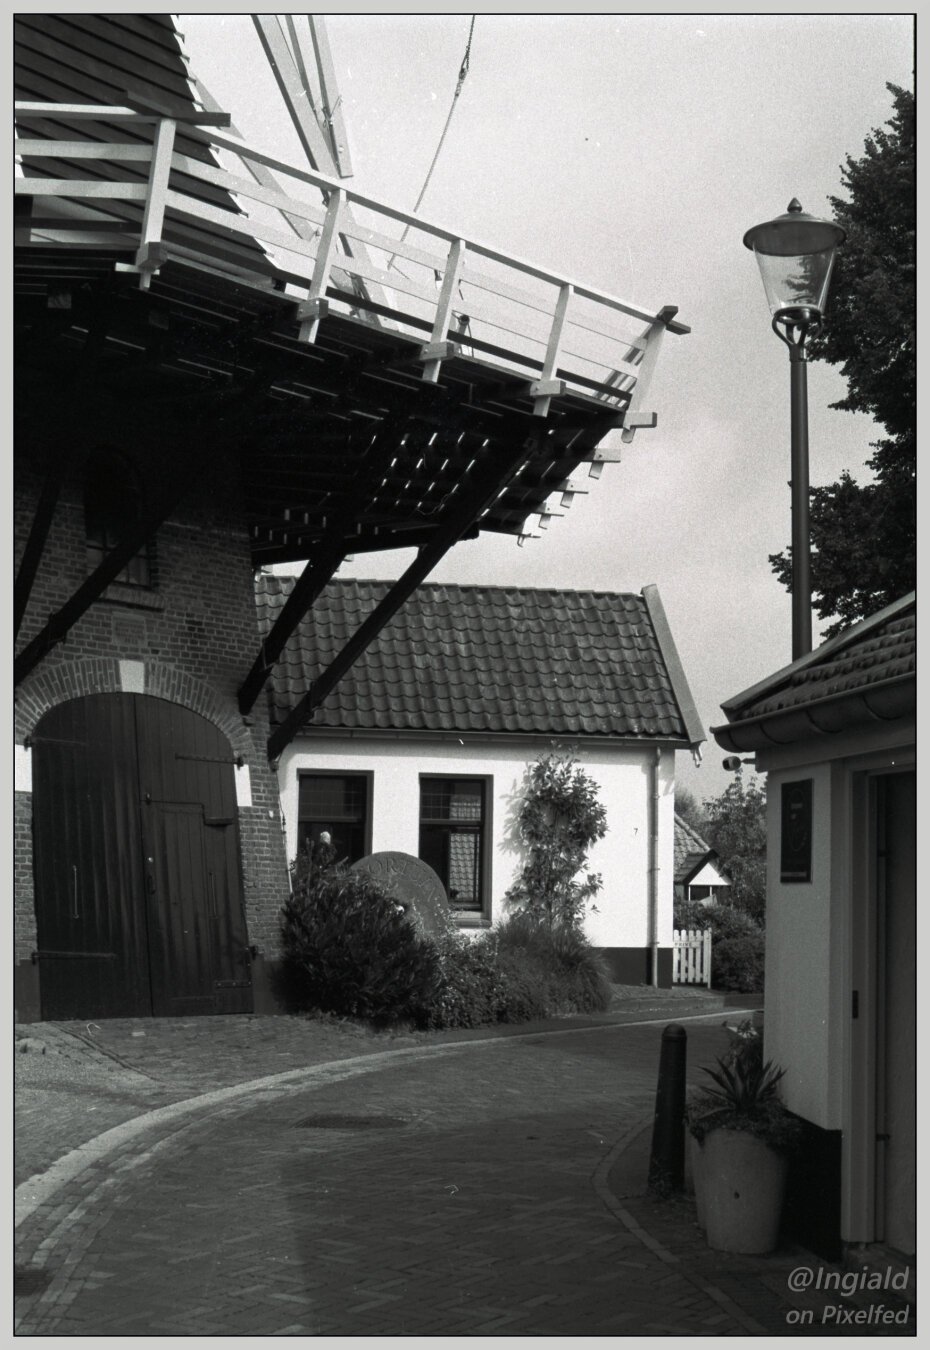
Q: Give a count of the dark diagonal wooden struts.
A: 4